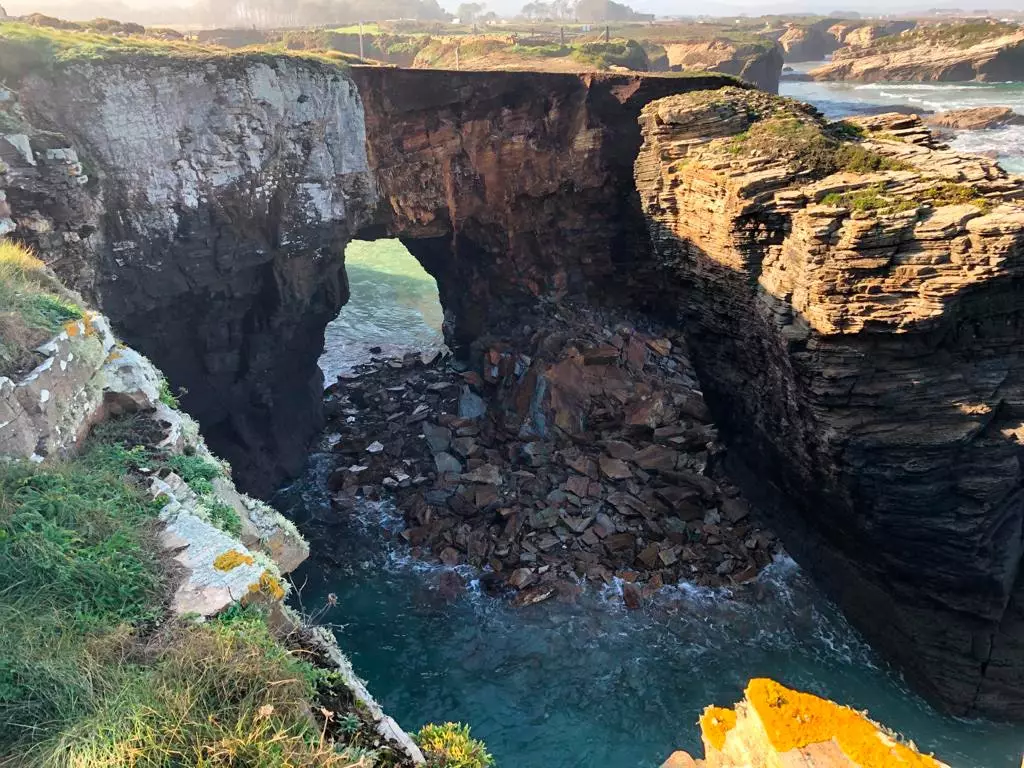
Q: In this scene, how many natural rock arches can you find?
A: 1